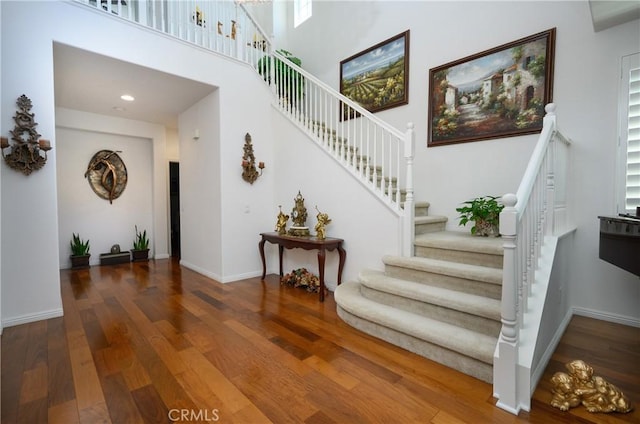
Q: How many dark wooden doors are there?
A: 1